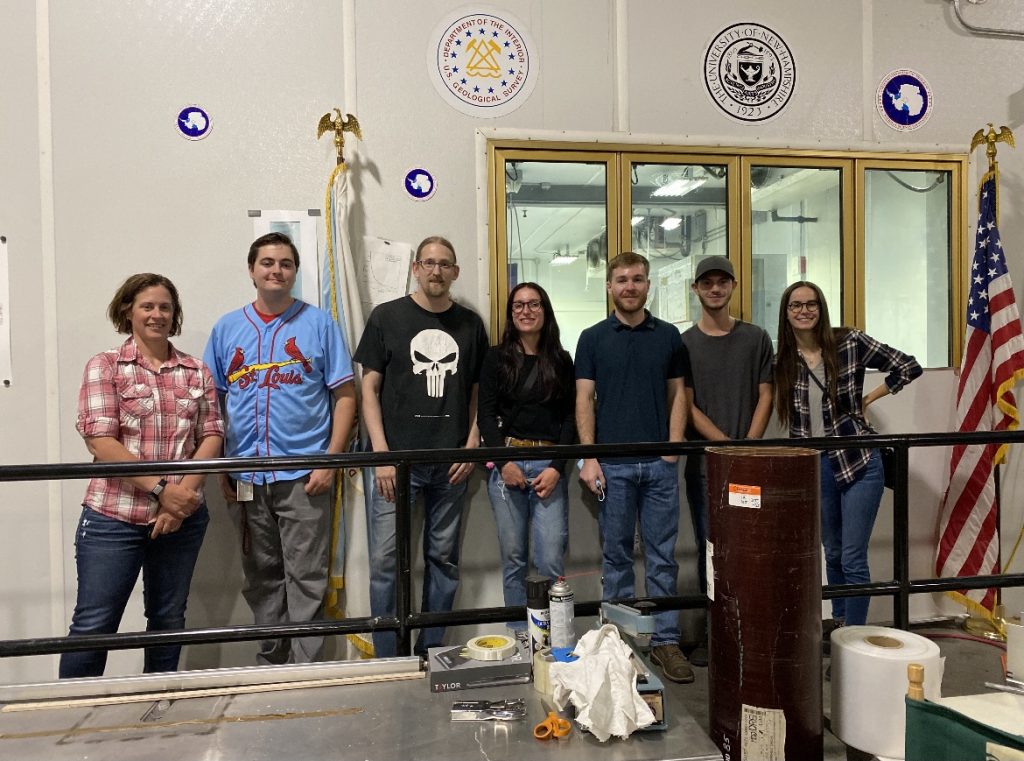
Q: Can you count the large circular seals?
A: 2